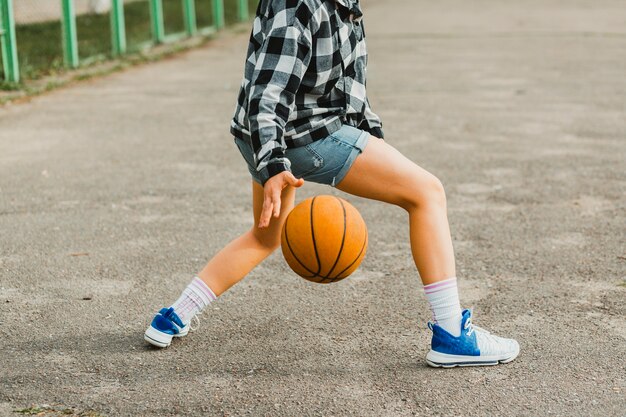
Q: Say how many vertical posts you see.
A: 7